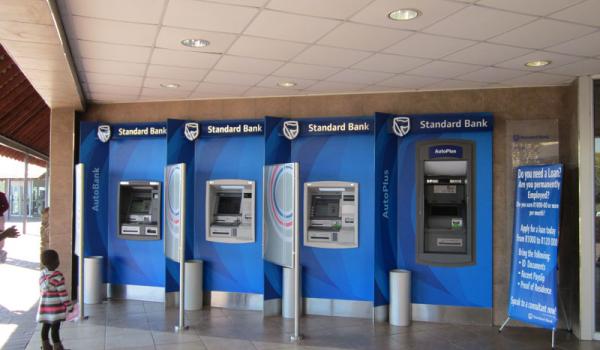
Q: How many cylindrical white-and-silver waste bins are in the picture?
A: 4